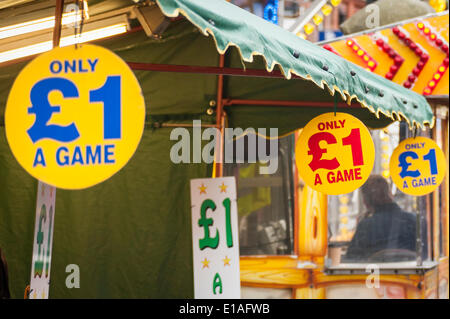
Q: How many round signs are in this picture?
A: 3